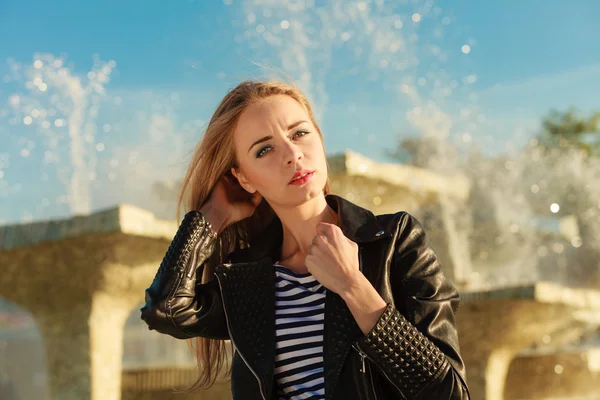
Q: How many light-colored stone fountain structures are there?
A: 3